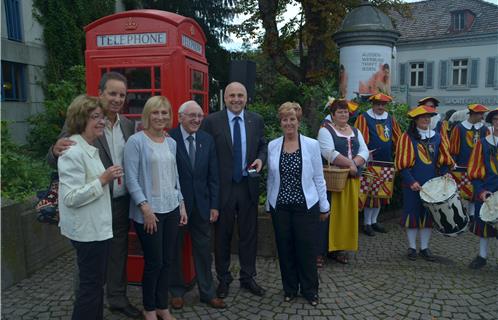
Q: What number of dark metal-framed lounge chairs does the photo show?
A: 0